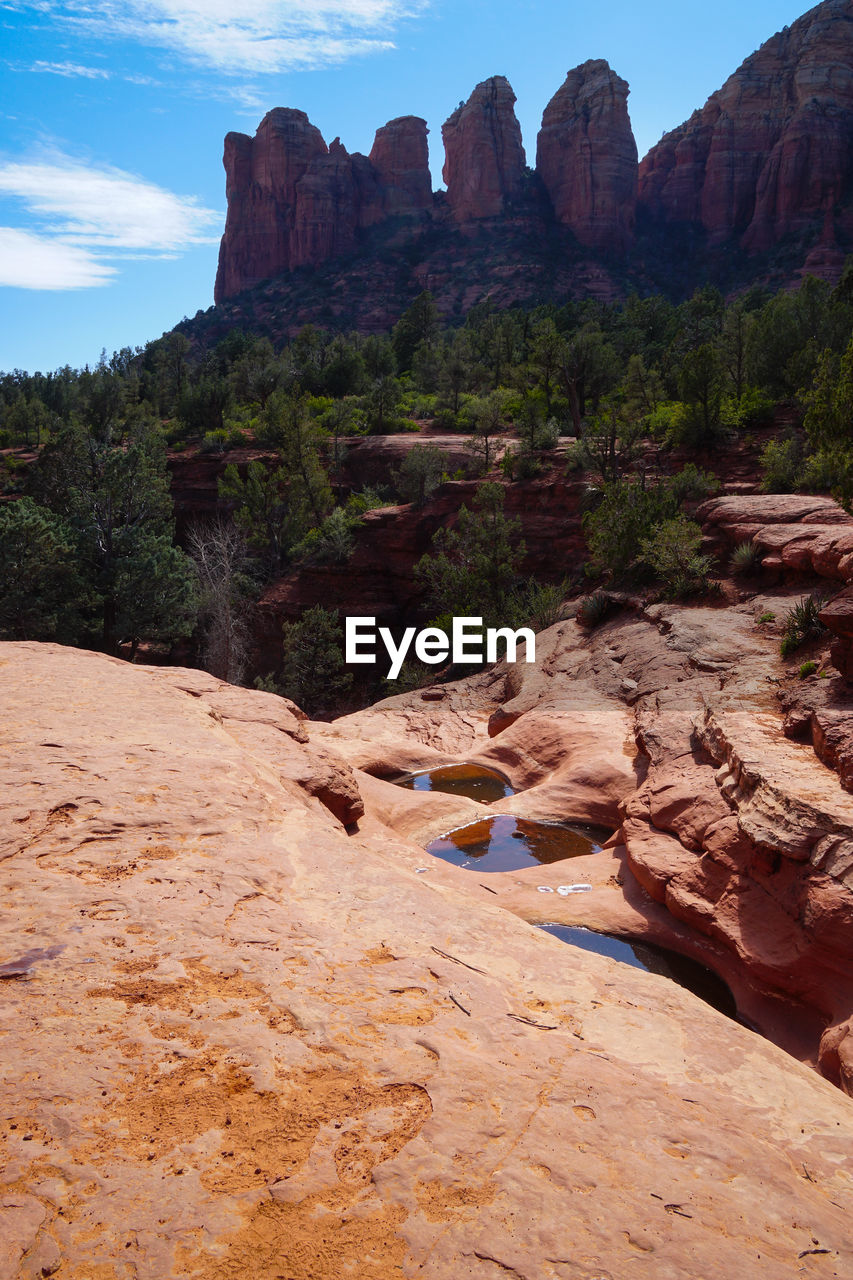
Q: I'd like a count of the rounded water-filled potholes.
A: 3